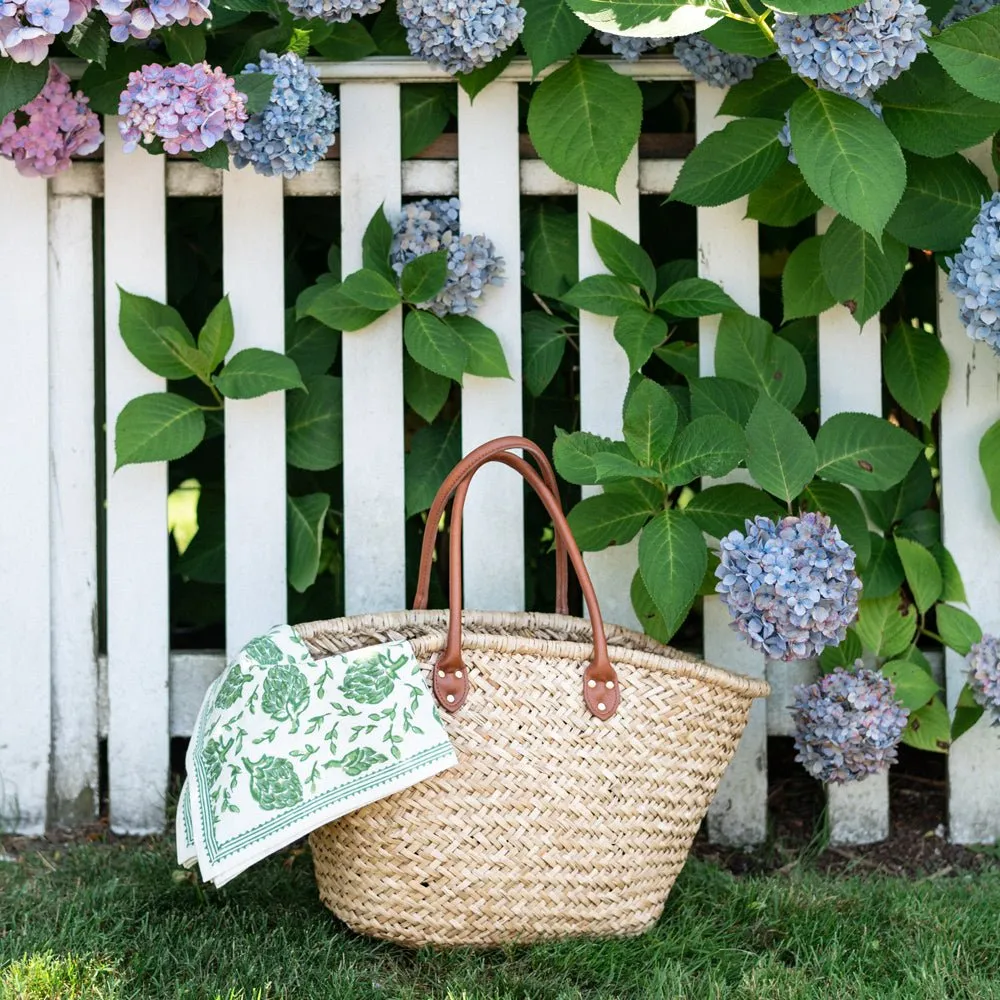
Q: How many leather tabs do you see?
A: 2